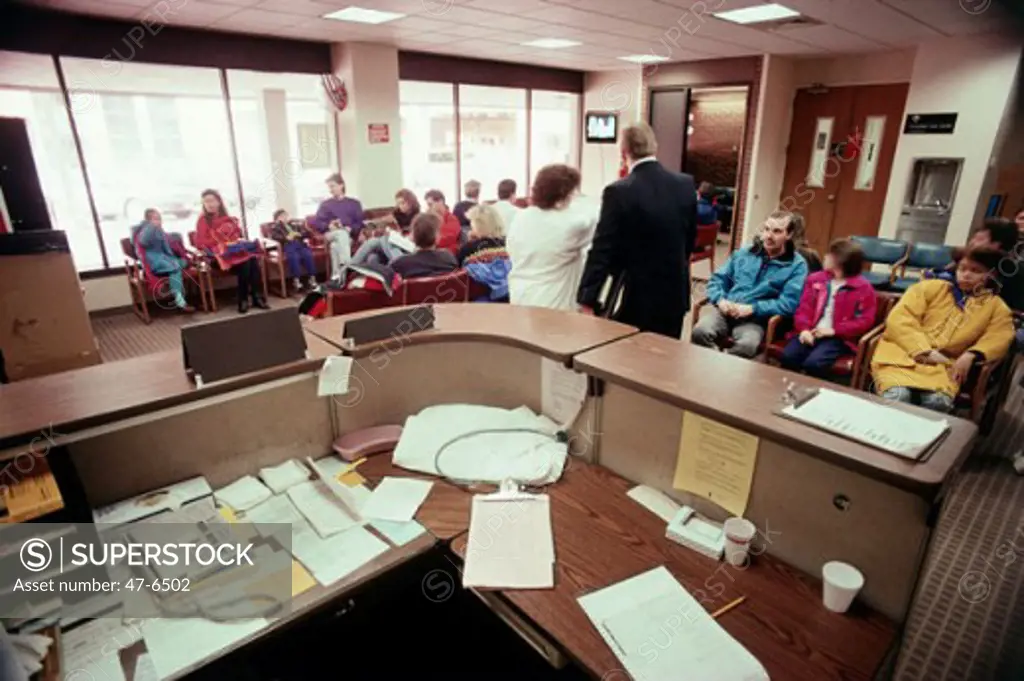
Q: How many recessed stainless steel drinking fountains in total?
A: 1